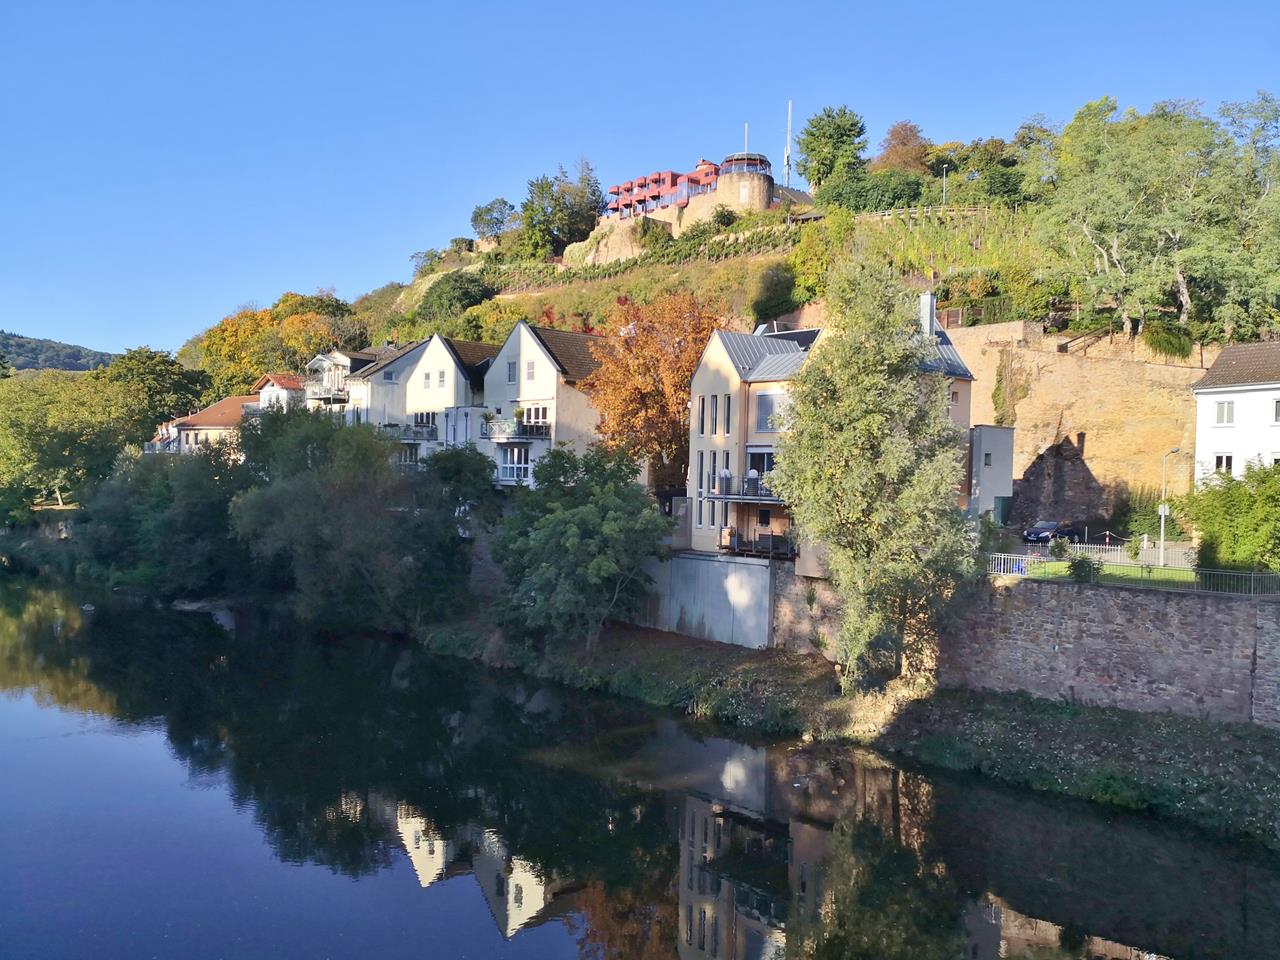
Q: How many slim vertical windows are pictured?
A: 9